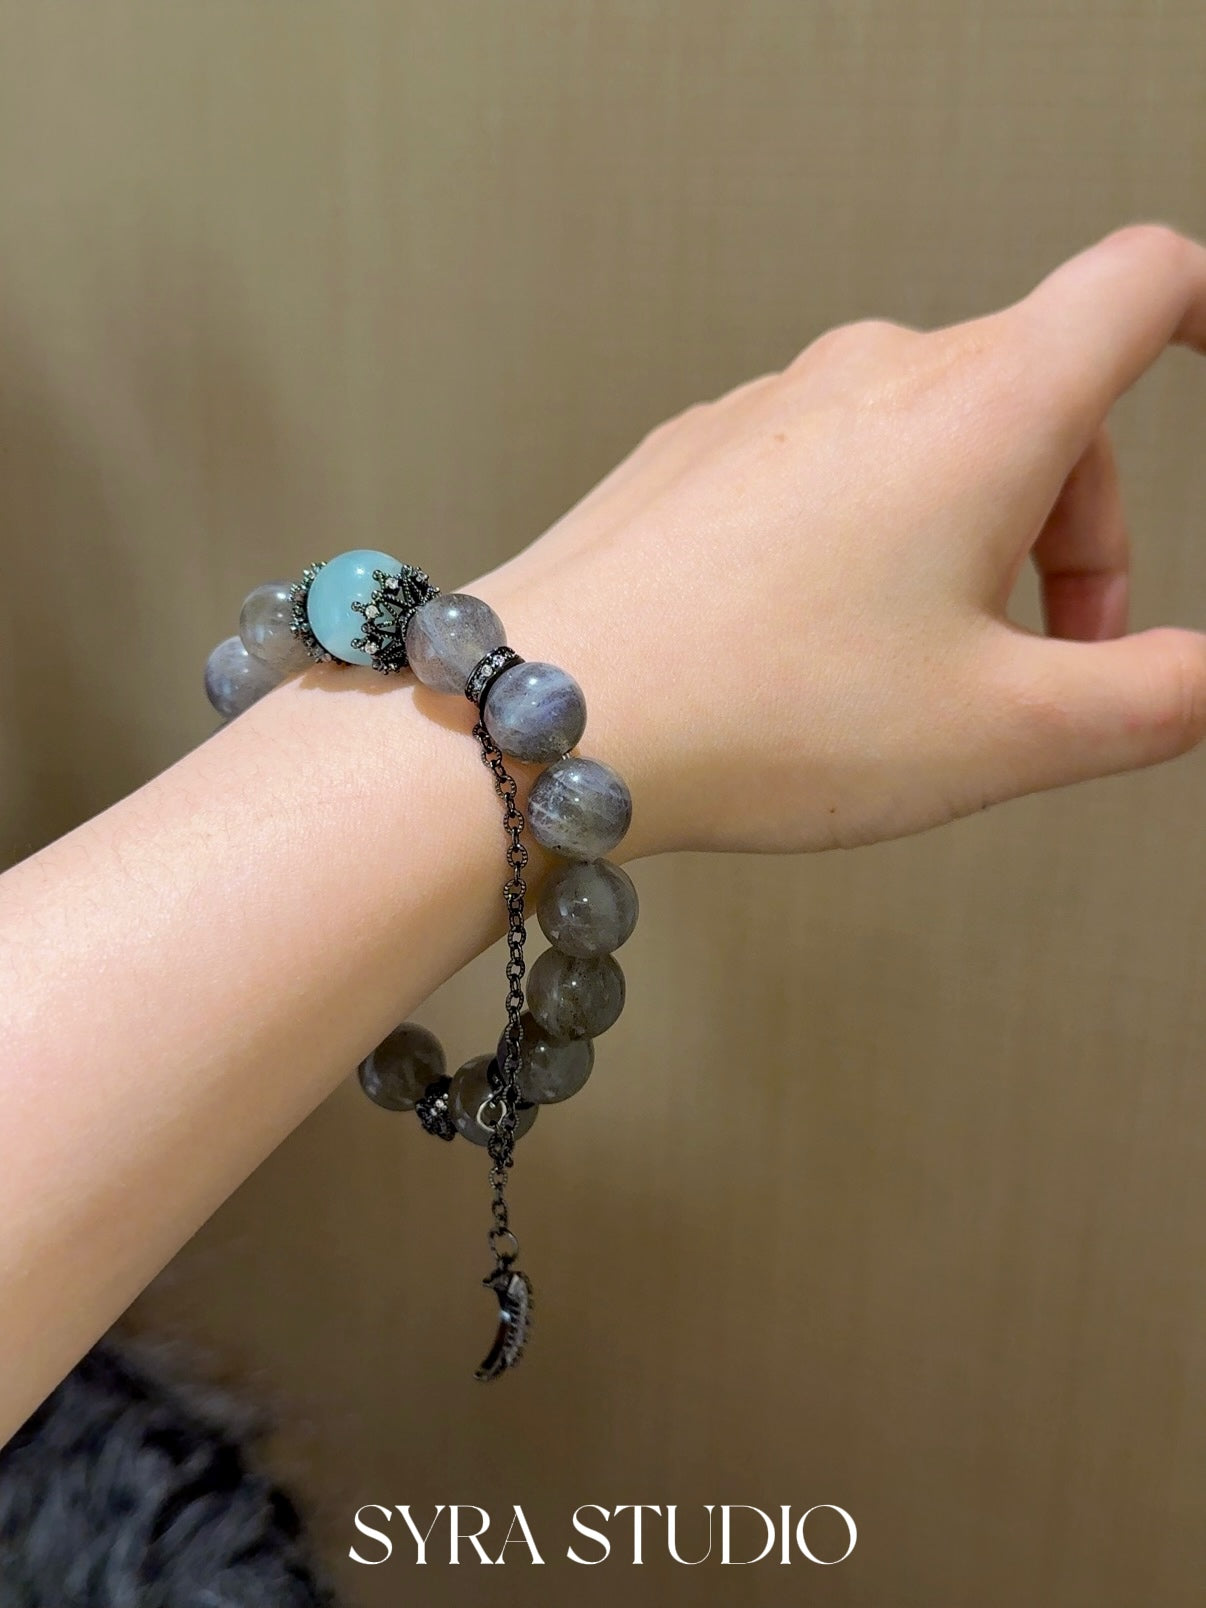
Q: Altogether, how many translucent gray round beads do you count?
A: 10